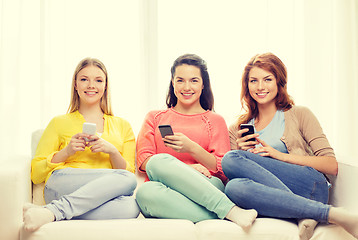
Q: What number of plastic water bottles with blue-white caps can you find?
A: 0